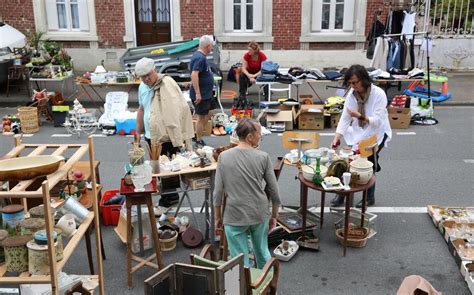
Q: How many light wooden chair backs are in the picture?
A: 2